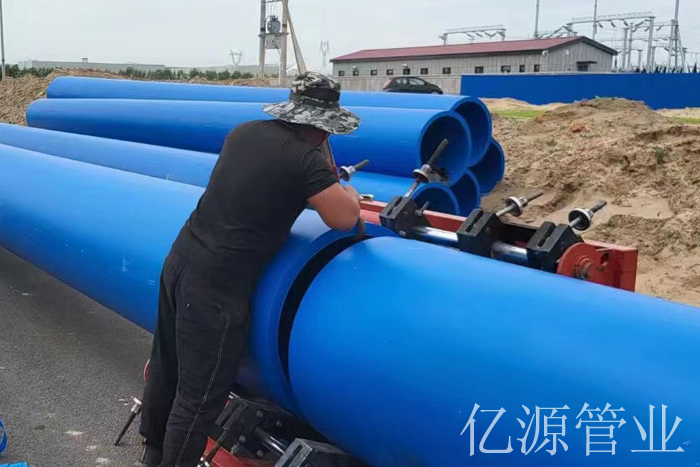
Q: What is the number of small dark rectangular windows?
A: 11